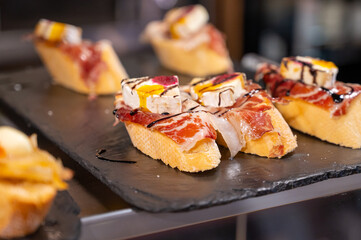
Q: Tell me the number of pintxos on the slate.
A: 5